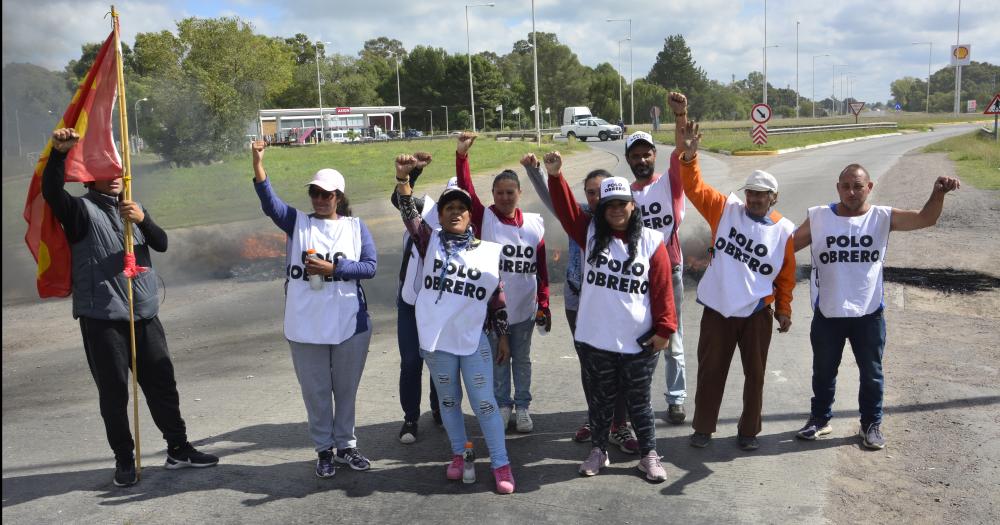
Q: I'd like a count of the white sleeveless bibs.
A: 8